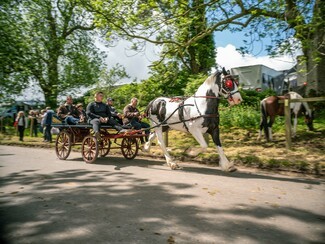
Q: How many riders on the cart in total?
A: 5